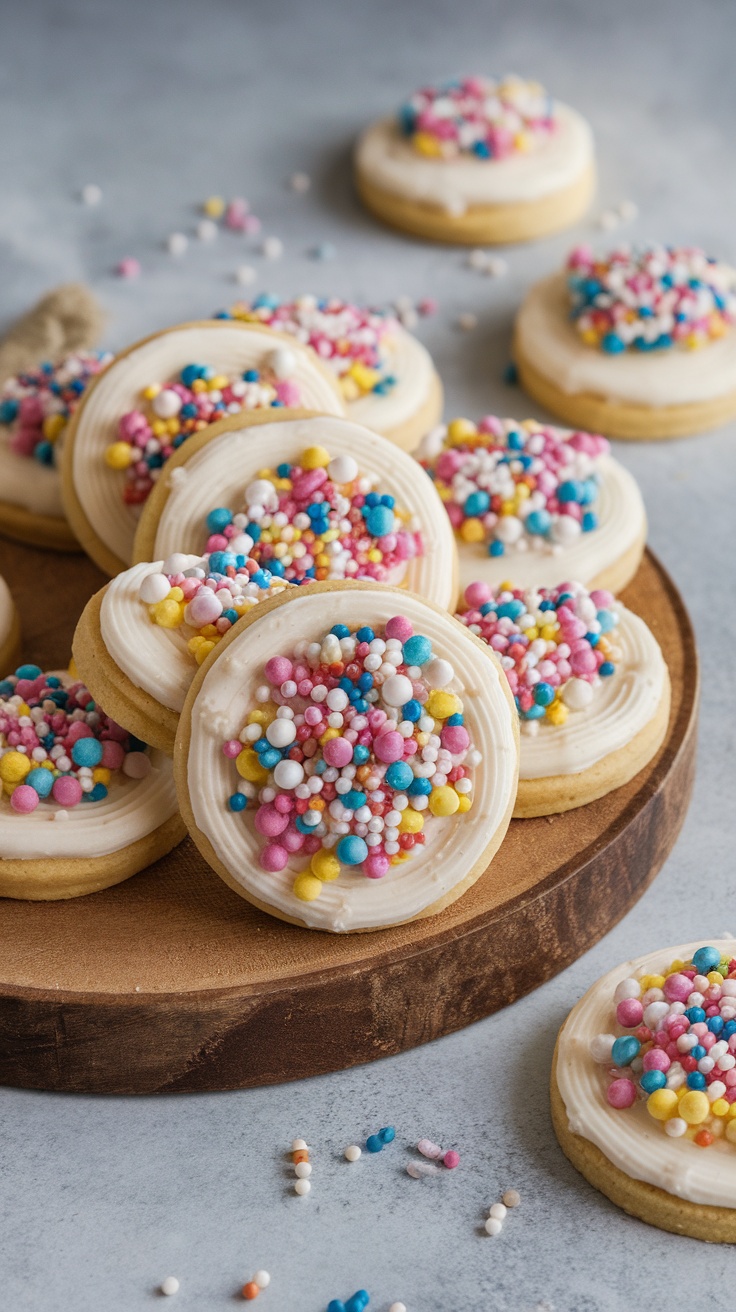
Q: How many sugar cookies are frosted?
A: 13